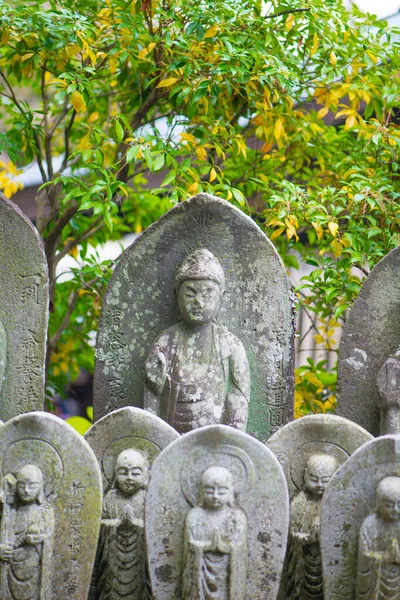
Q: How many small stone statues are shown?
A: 5